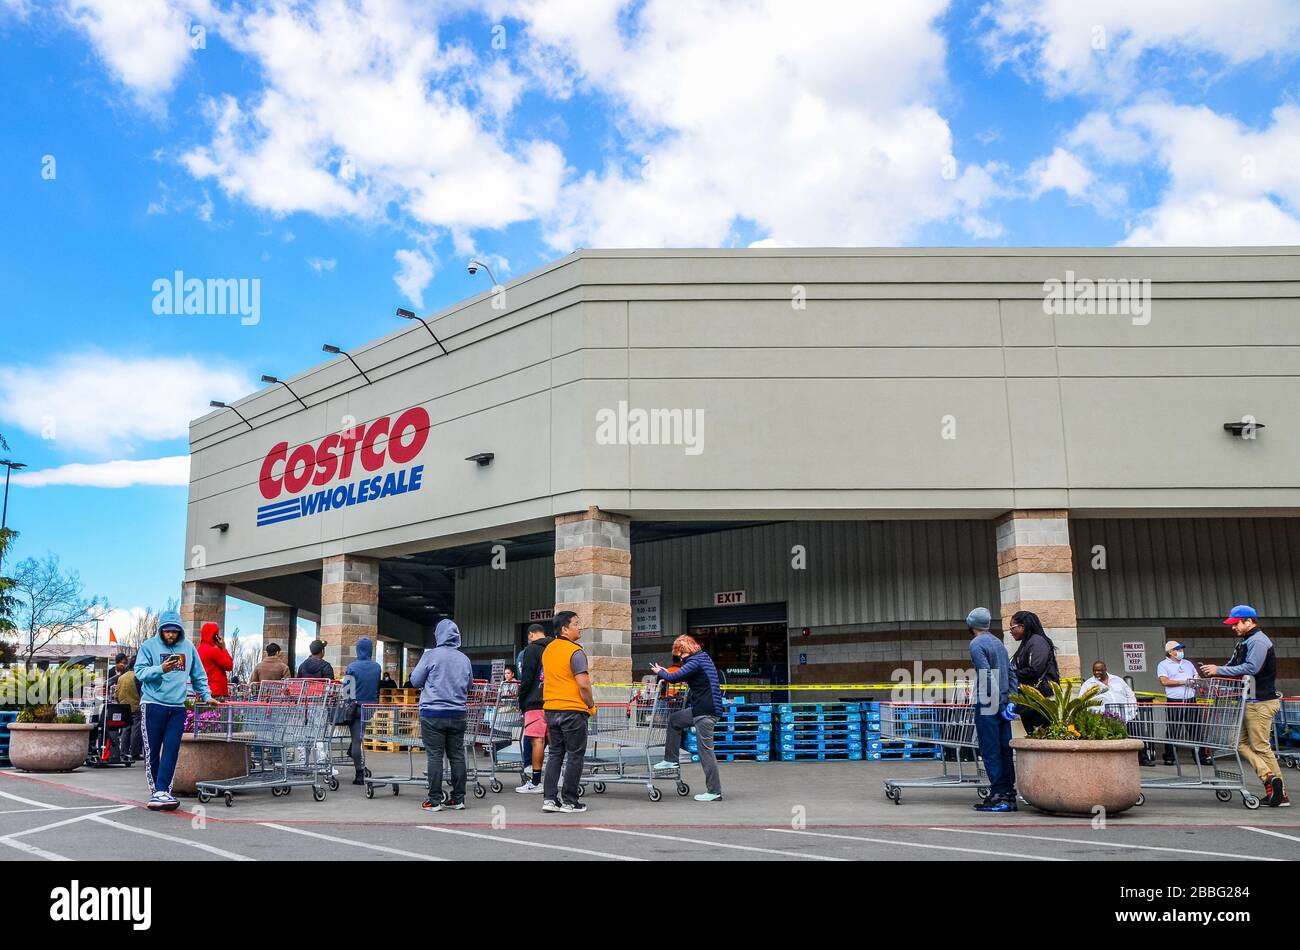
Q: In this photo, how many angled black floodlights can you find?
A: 4